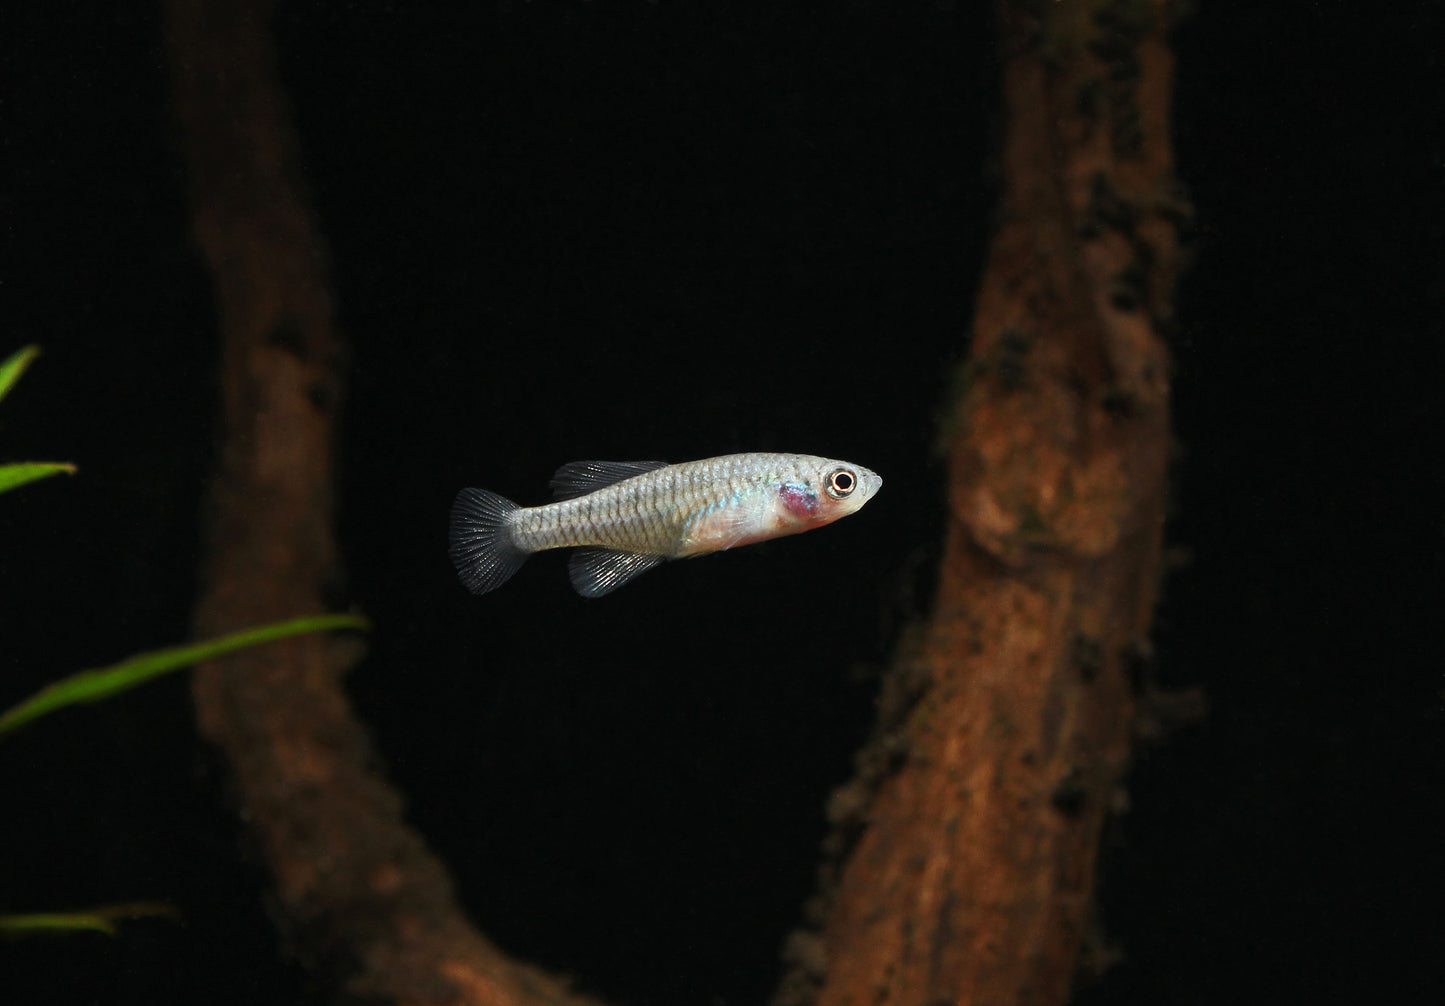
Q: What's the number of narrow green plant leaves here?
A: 4